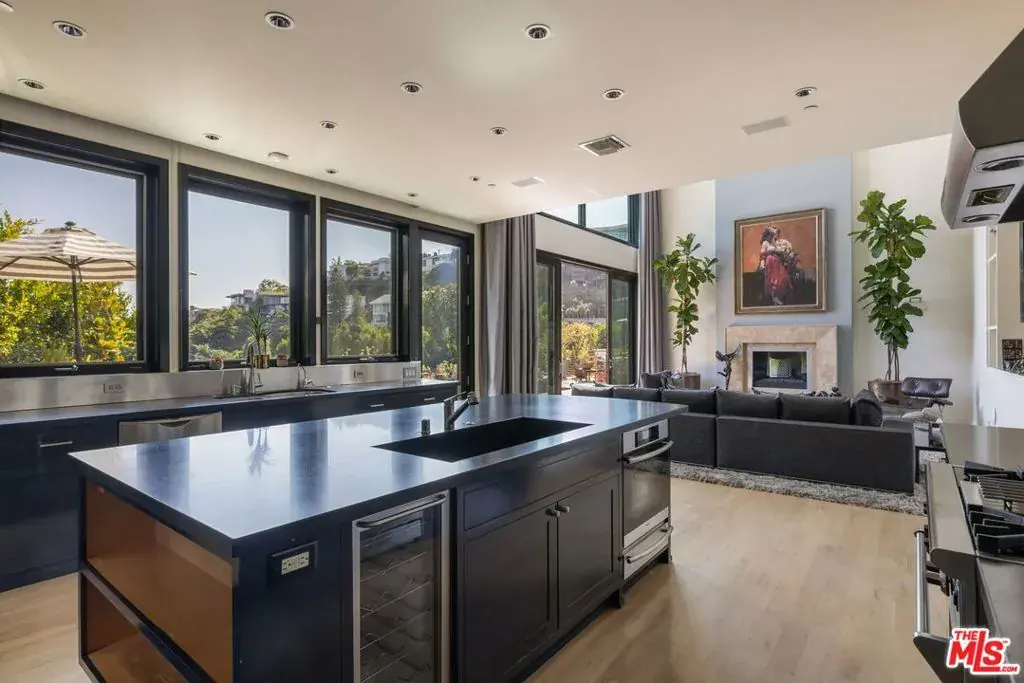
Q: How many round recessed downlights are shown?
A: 13